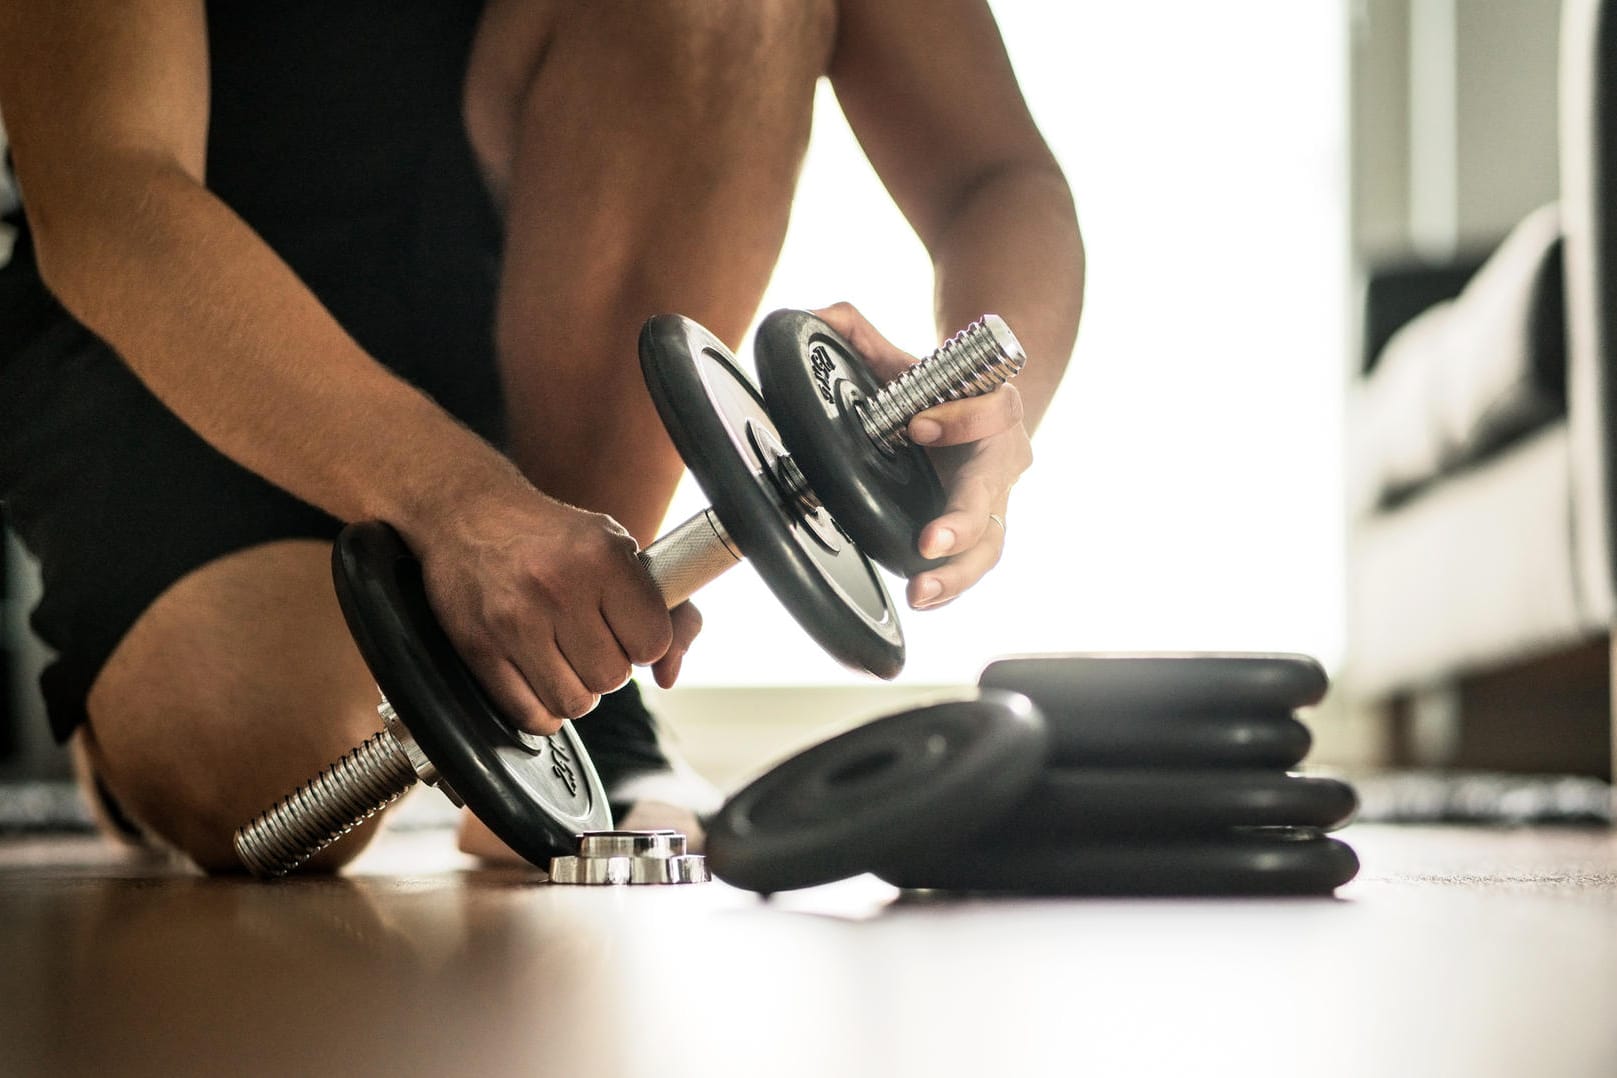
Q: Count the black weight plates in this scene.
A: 8